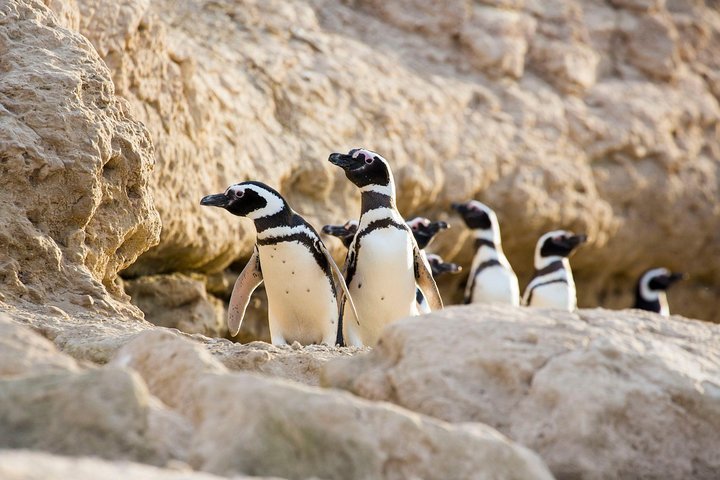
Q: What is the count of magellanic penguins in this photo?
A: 8